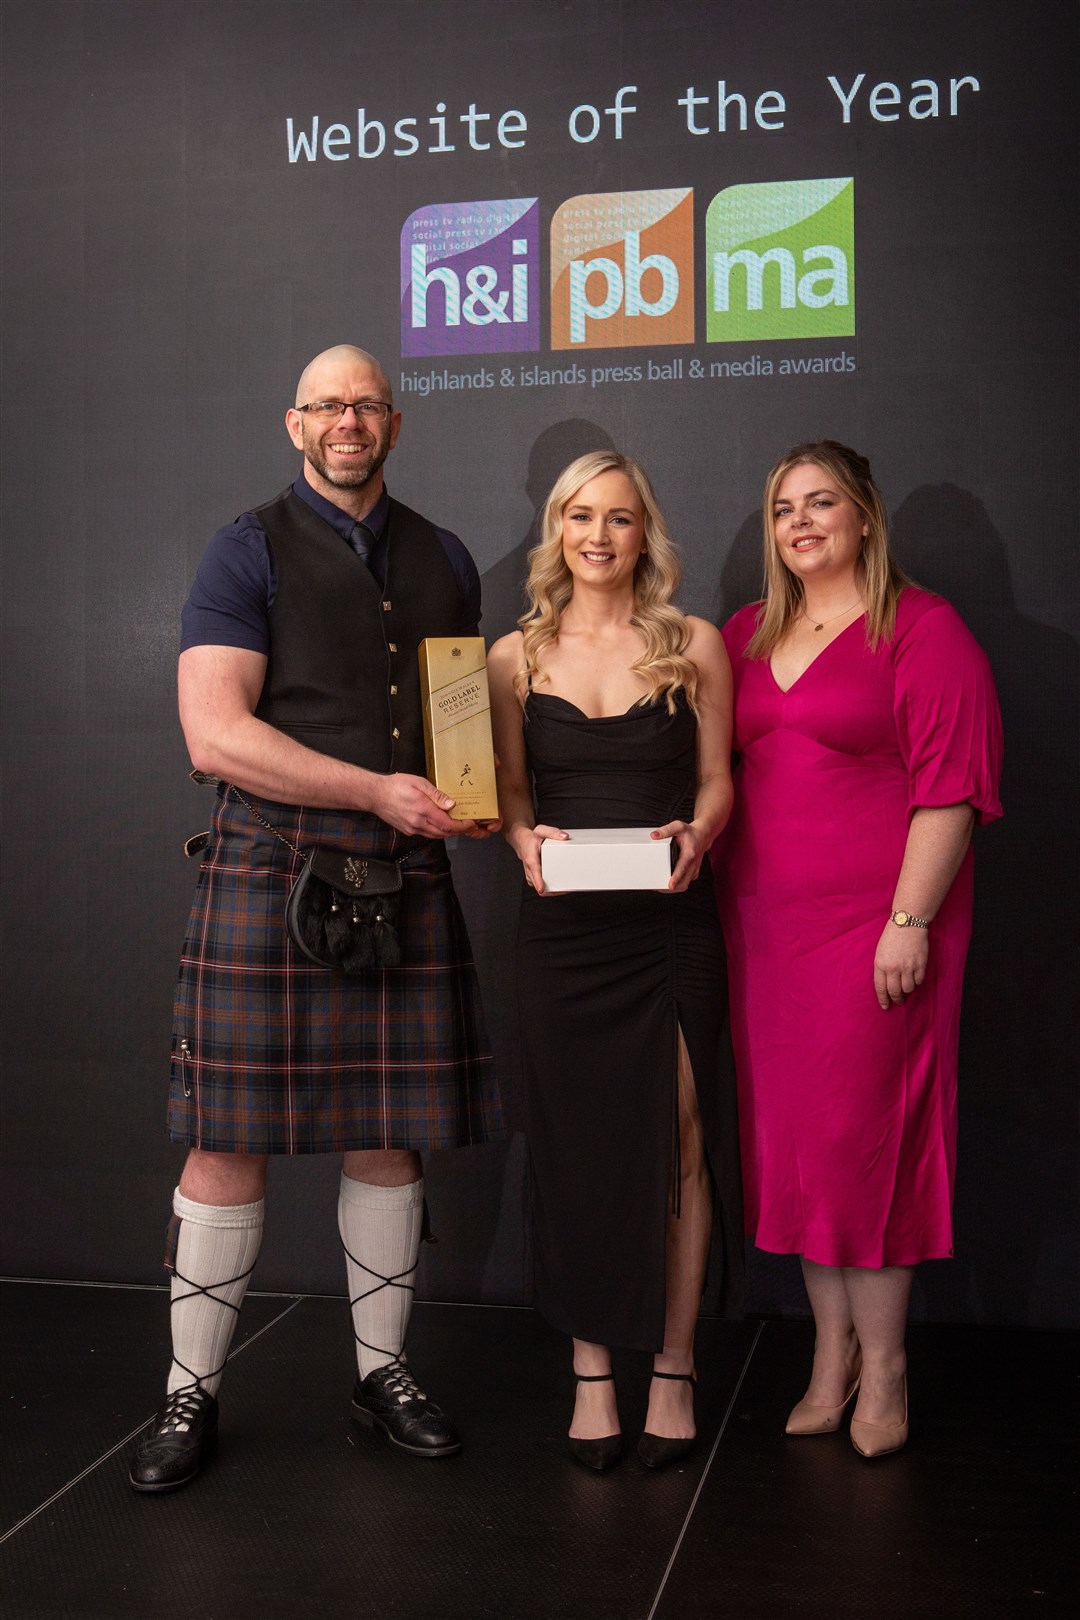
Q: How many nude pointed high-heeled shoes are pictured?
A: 2